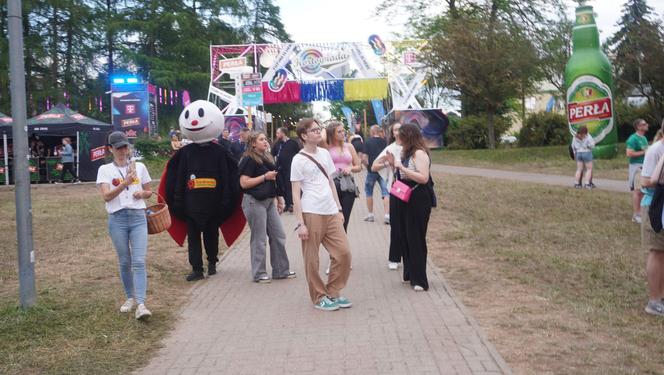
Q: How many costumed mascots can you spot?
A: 1